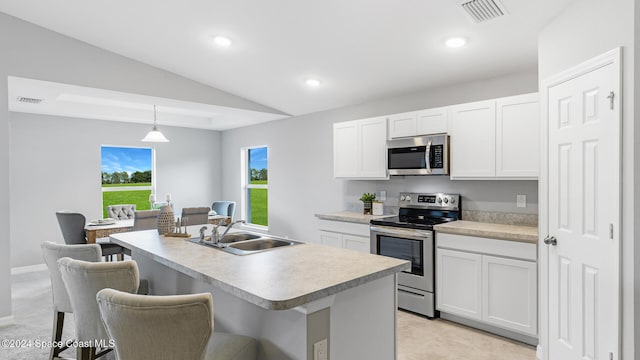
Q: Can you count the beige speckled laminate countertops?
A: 3